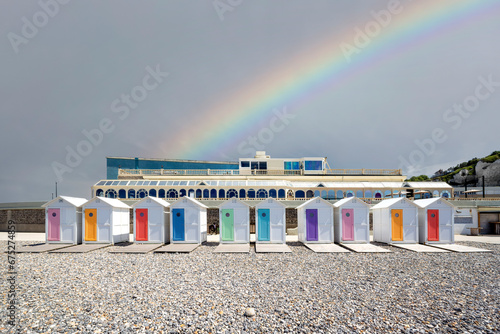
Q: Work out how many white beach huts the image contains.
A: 10